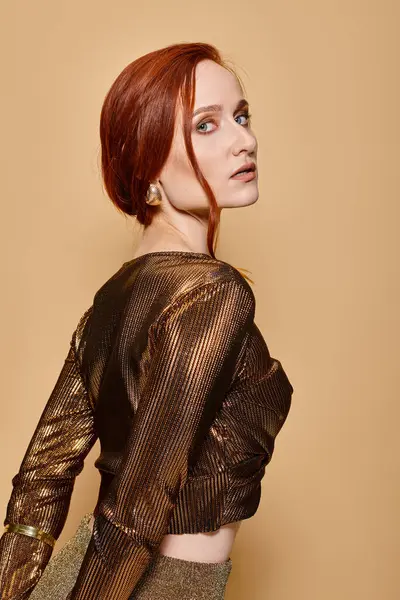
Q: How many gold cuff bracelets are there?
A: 1